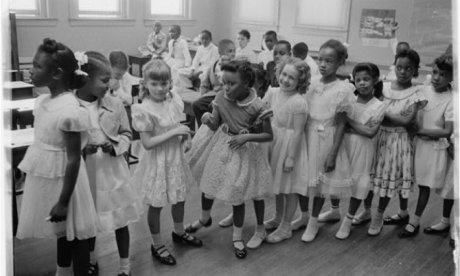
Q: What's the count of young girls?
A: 9